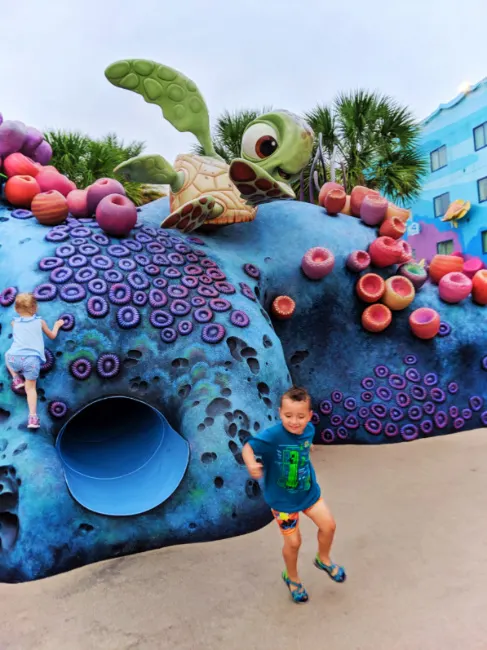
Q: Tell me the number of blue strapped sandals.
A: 2